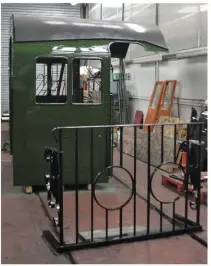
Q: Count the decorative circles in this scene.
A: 2